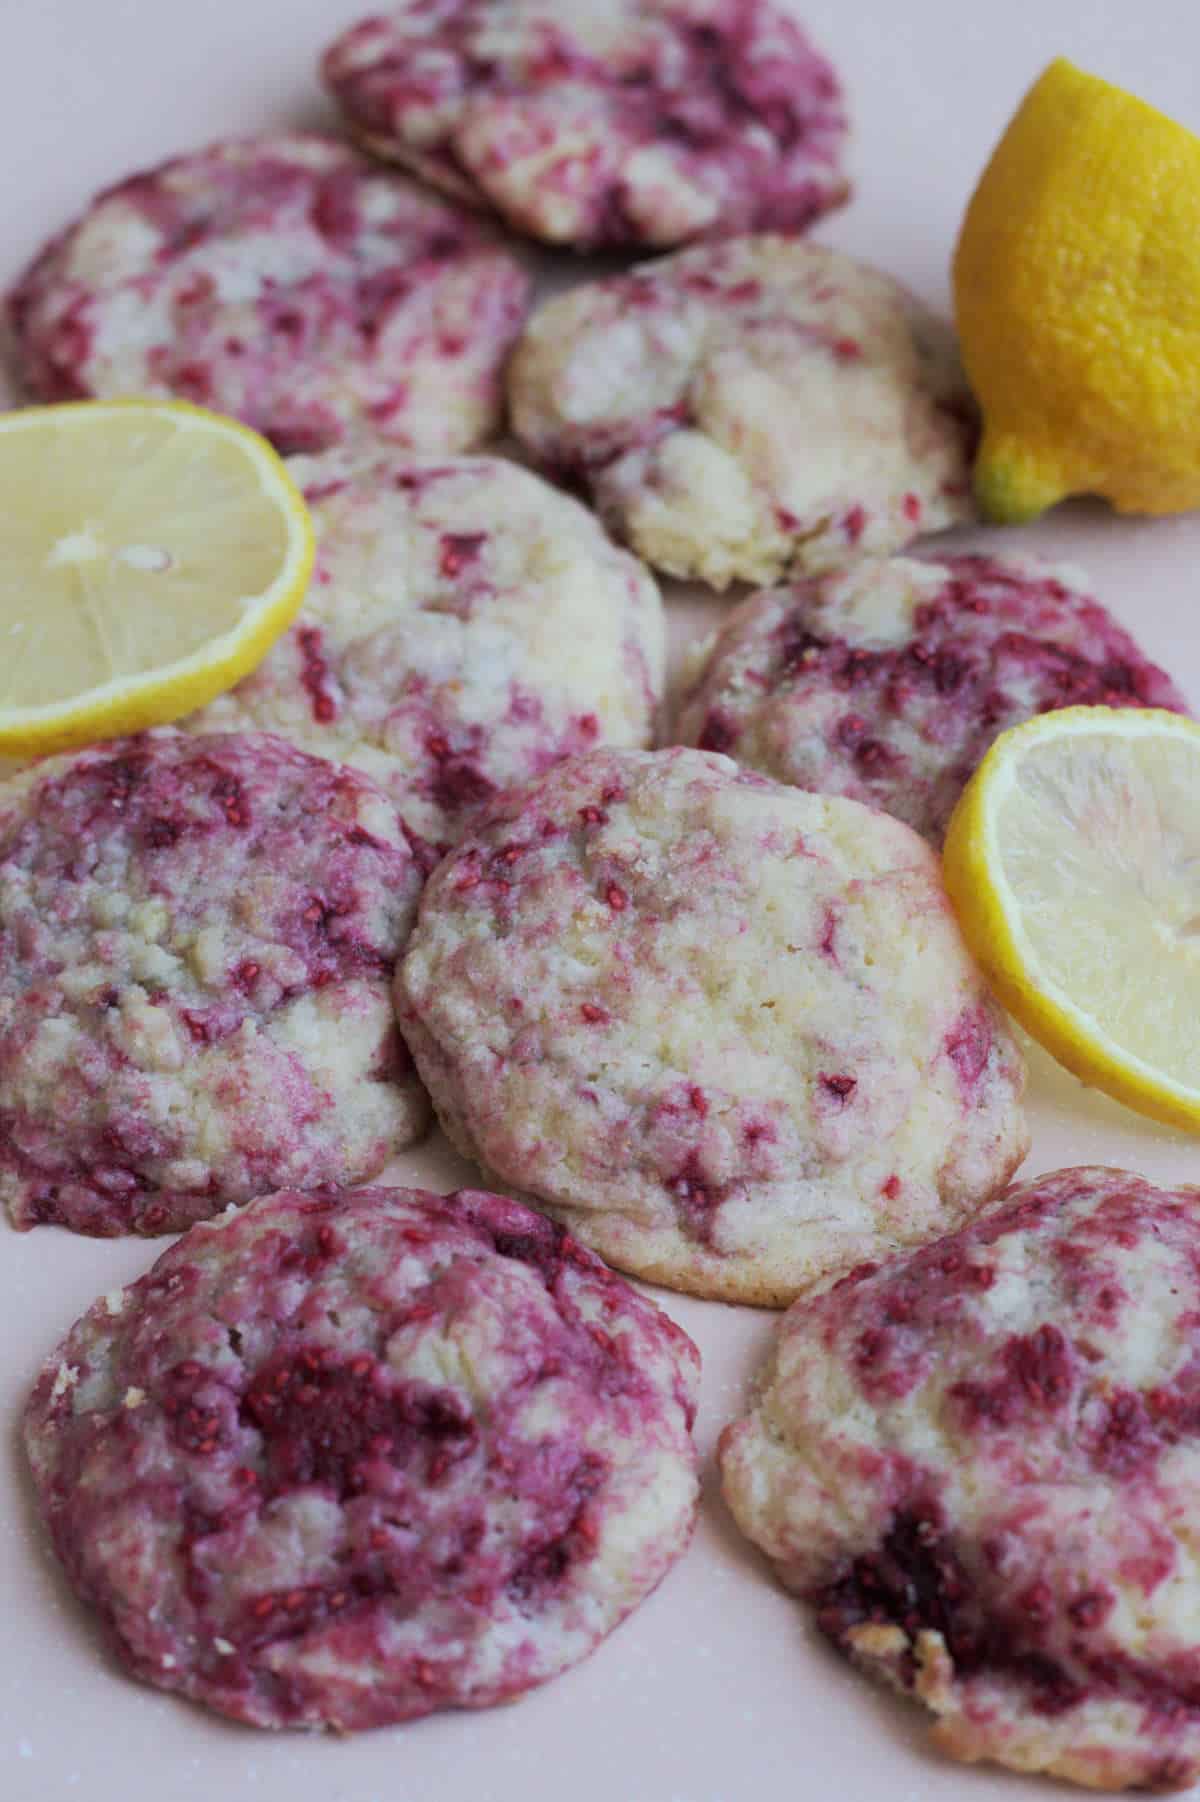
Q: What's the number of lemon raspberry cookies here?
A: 9